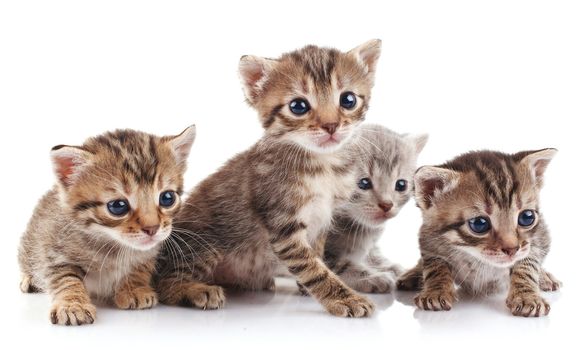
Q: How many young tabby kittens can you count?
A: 4